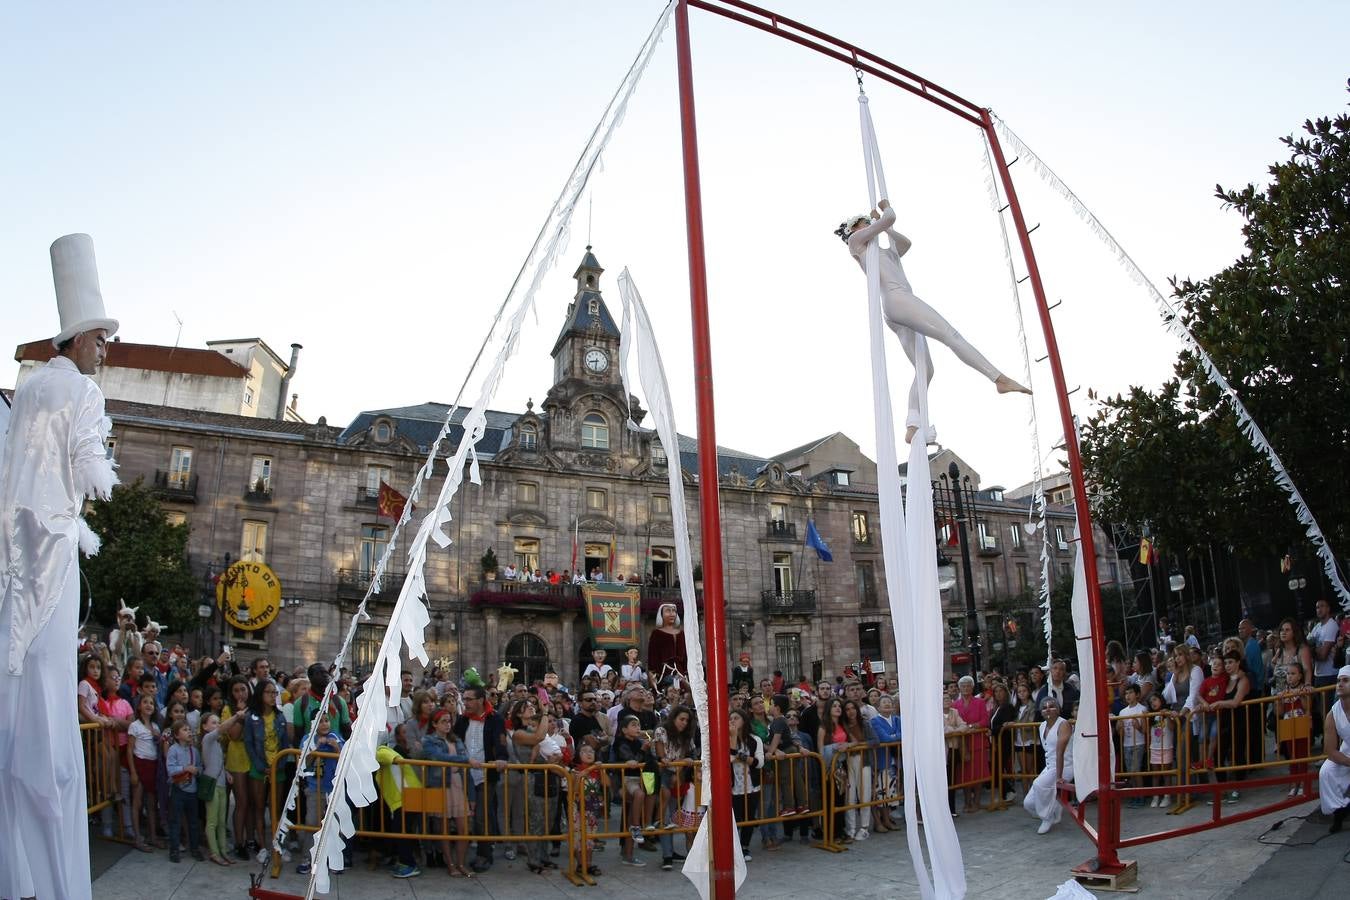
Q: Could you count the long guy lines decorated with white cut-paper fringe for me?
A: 4